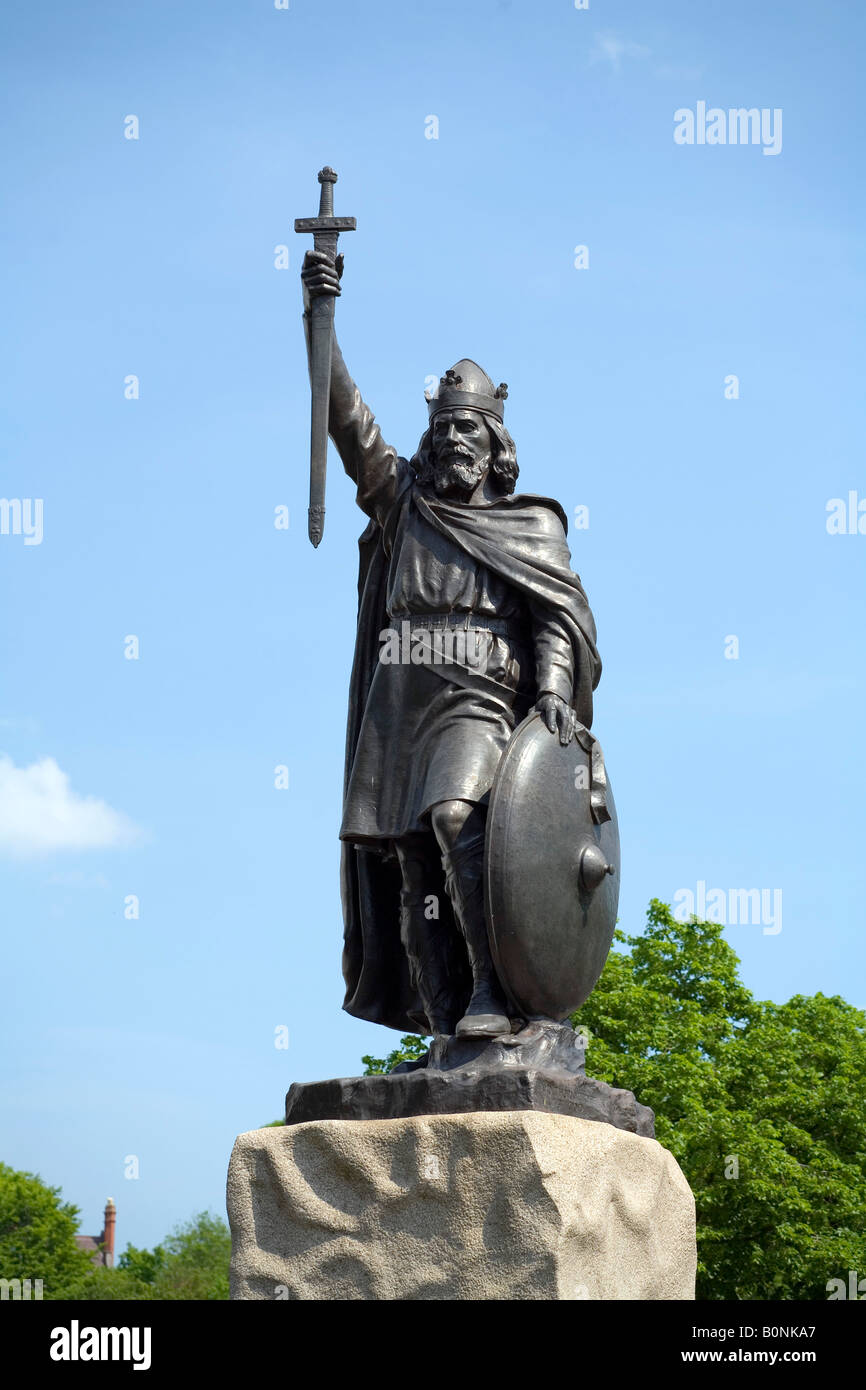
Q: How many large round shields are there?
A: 1